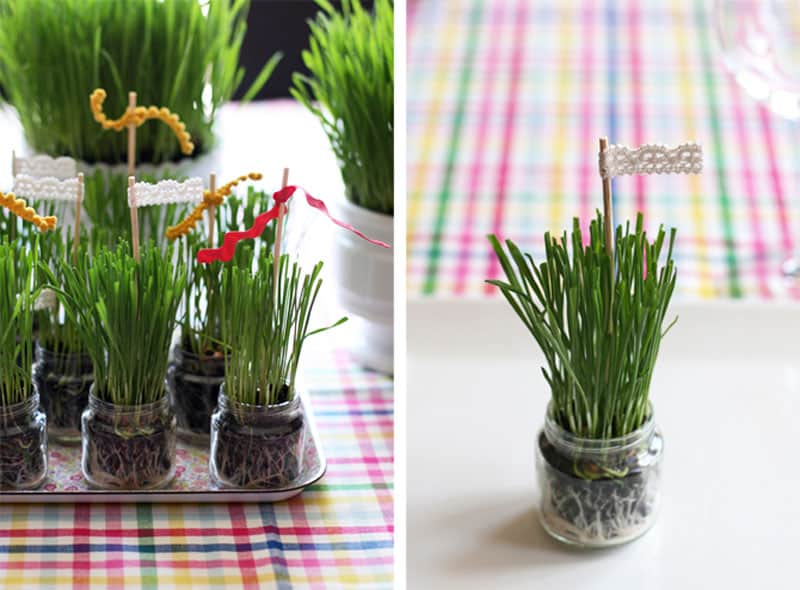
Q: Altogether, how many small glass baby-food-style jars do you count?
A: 6